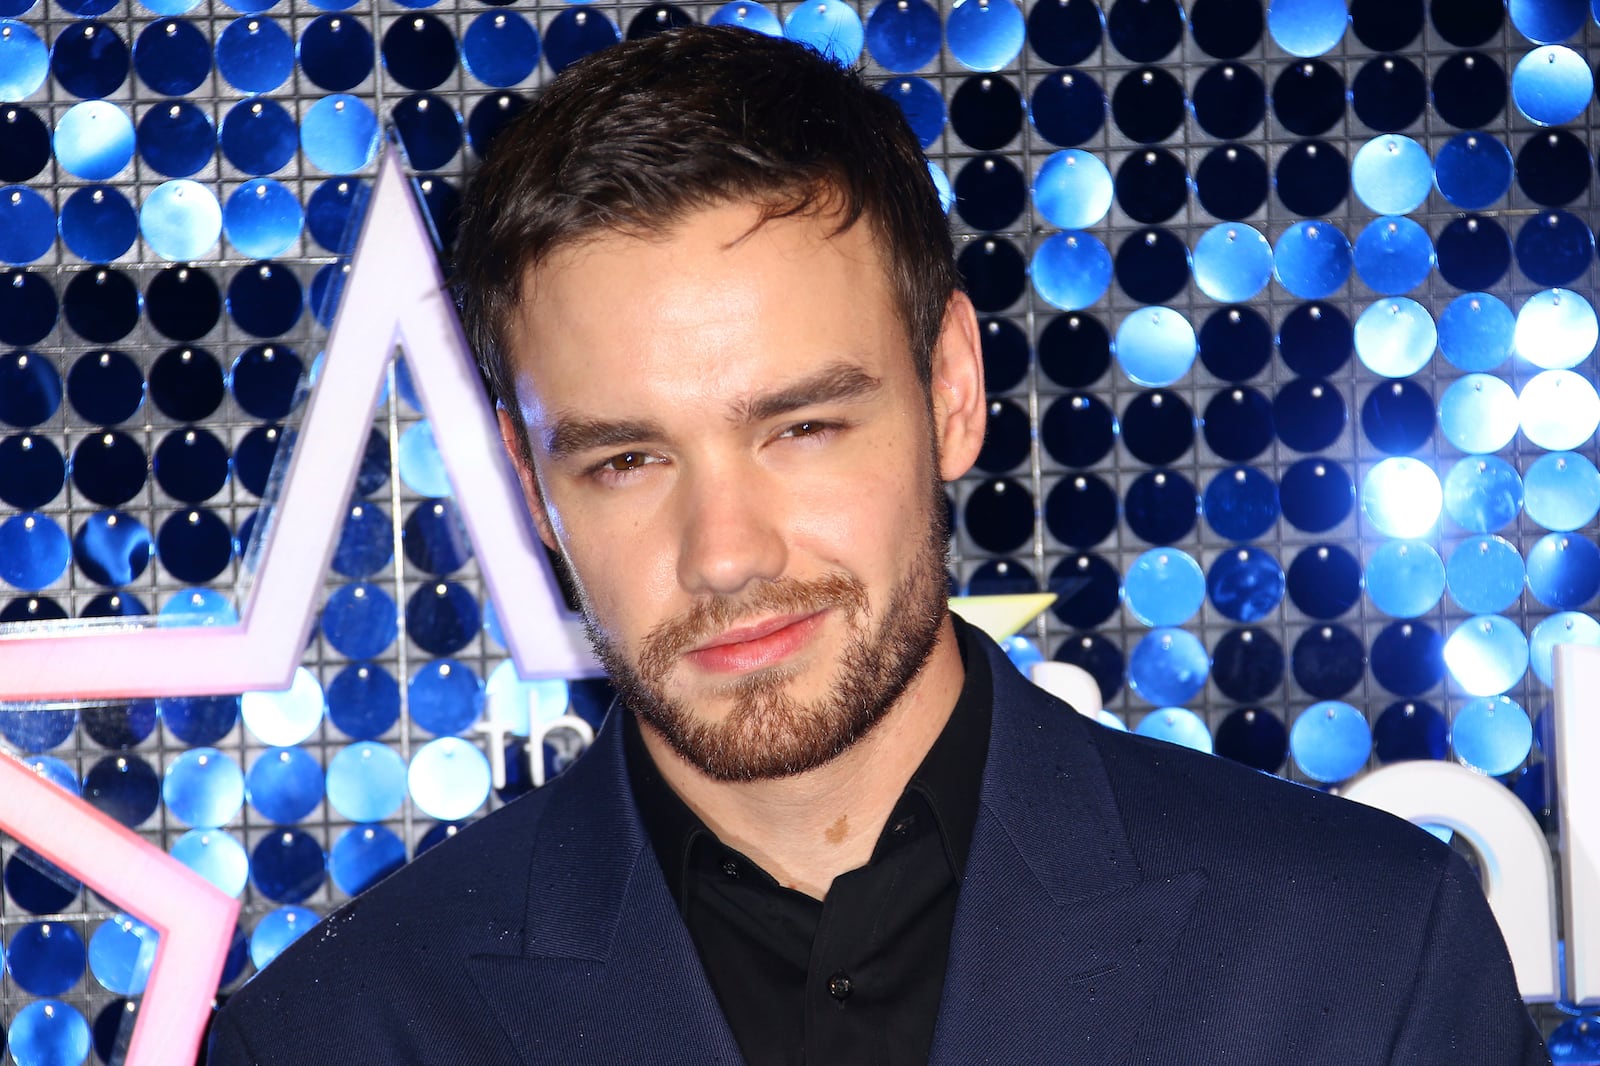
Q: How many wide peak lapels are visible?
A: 2